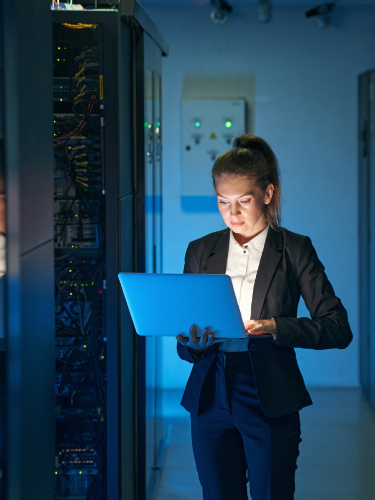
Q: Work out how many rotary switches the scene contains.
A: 3